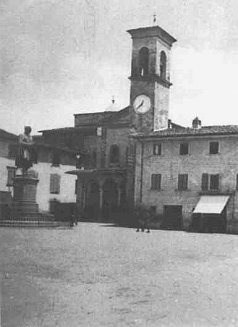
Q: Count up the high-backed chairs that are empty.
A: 0